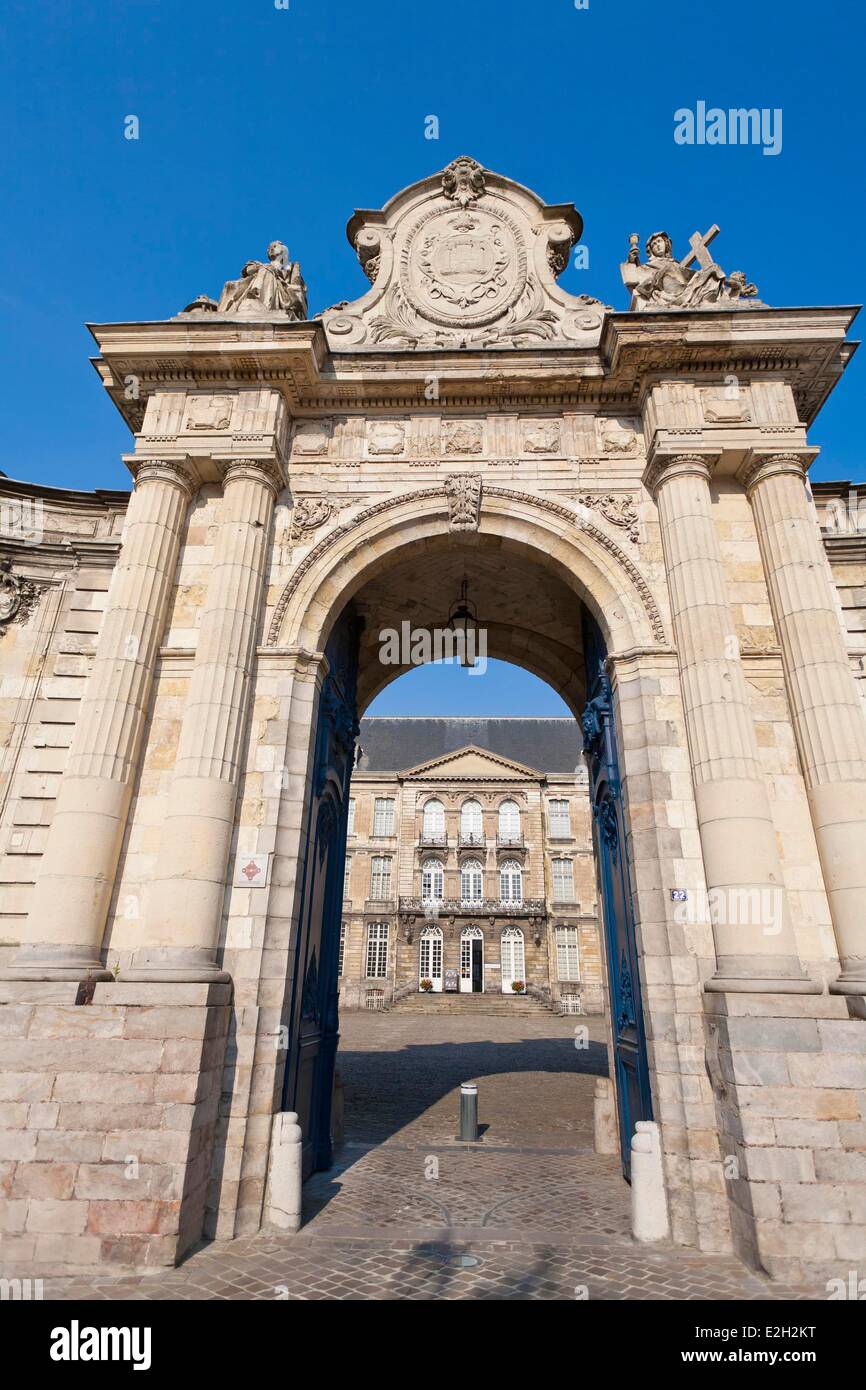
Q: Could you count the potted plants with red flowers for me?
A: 2